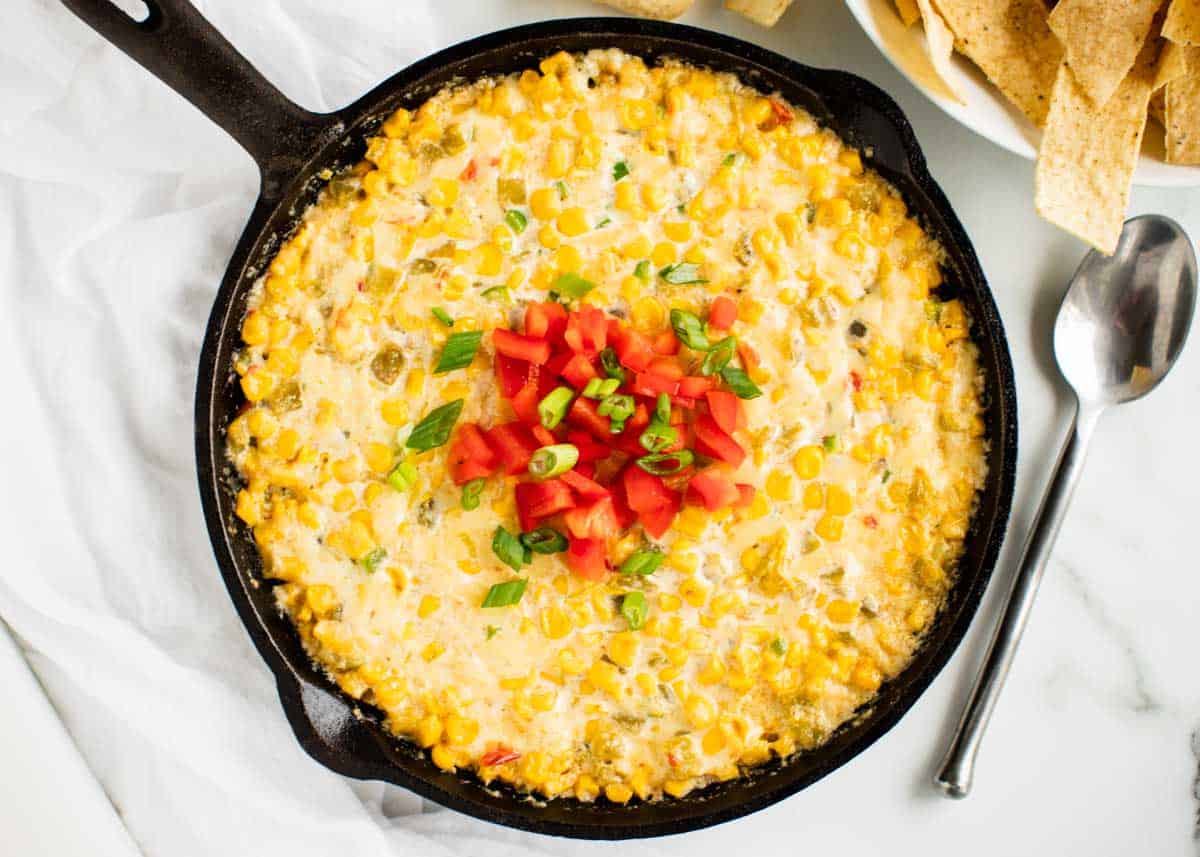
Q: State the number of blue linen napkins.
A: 0